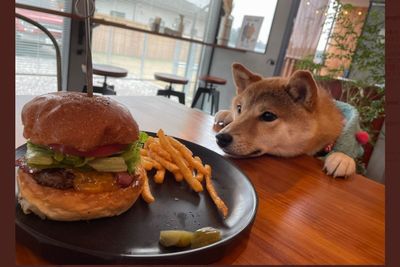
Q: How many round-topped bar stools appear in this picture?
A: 3